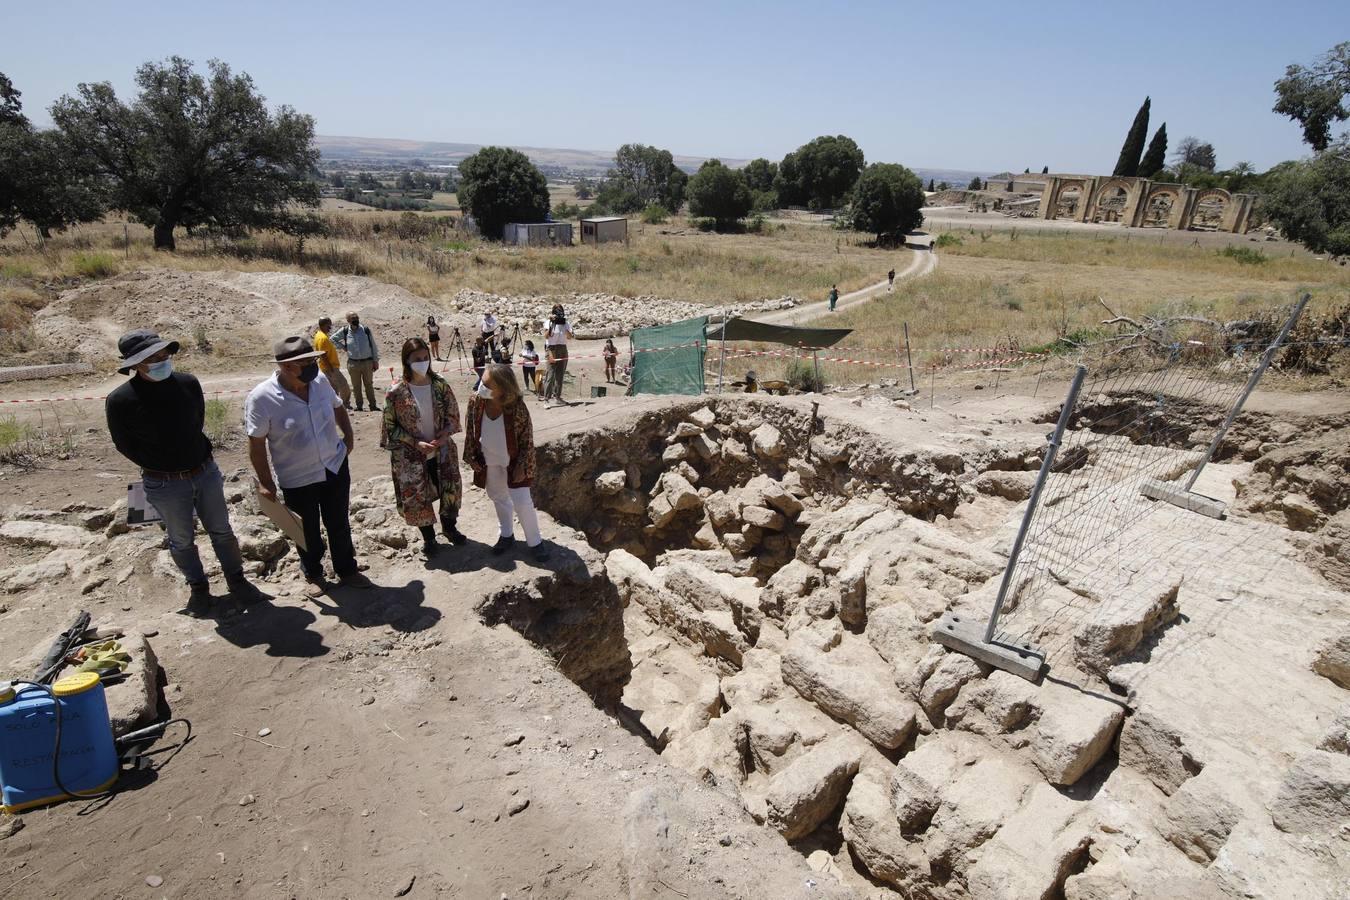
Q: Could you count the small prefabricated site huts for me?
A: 2